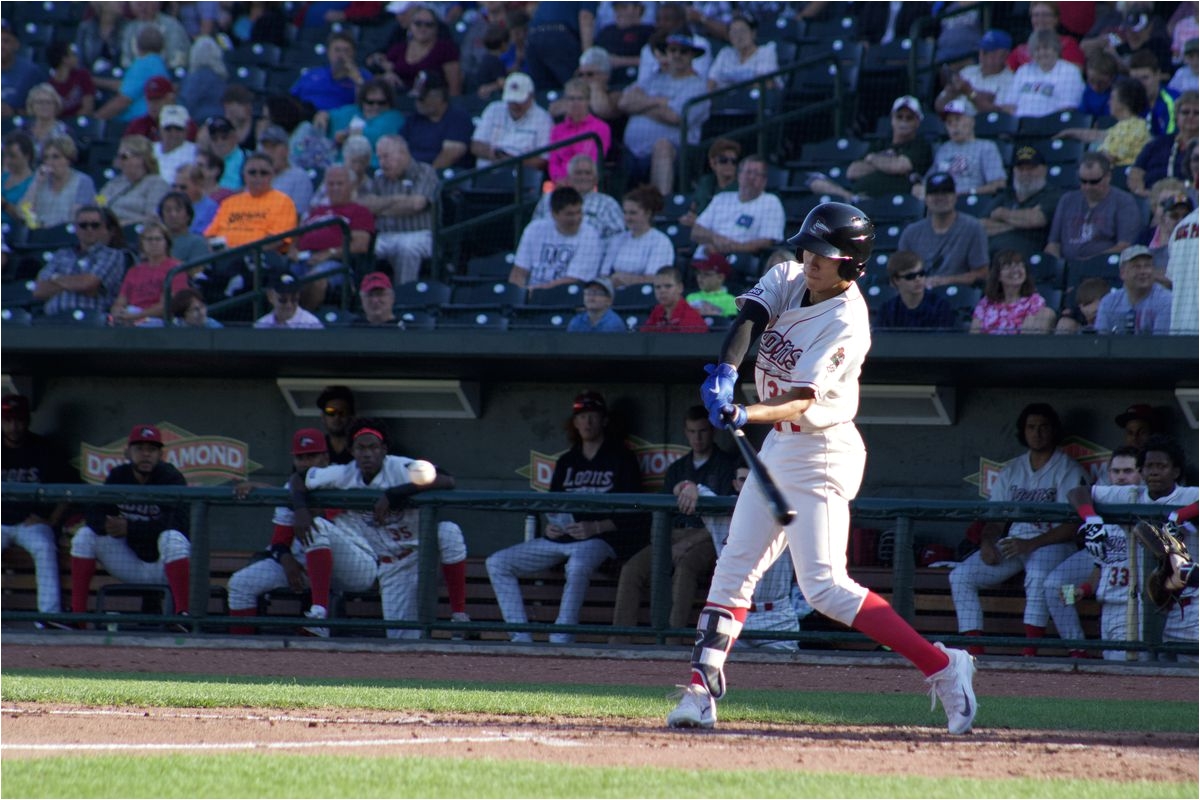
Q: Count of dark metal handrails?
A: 4